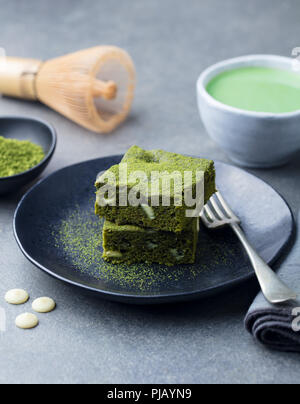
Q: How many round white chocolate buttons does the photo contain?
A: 3